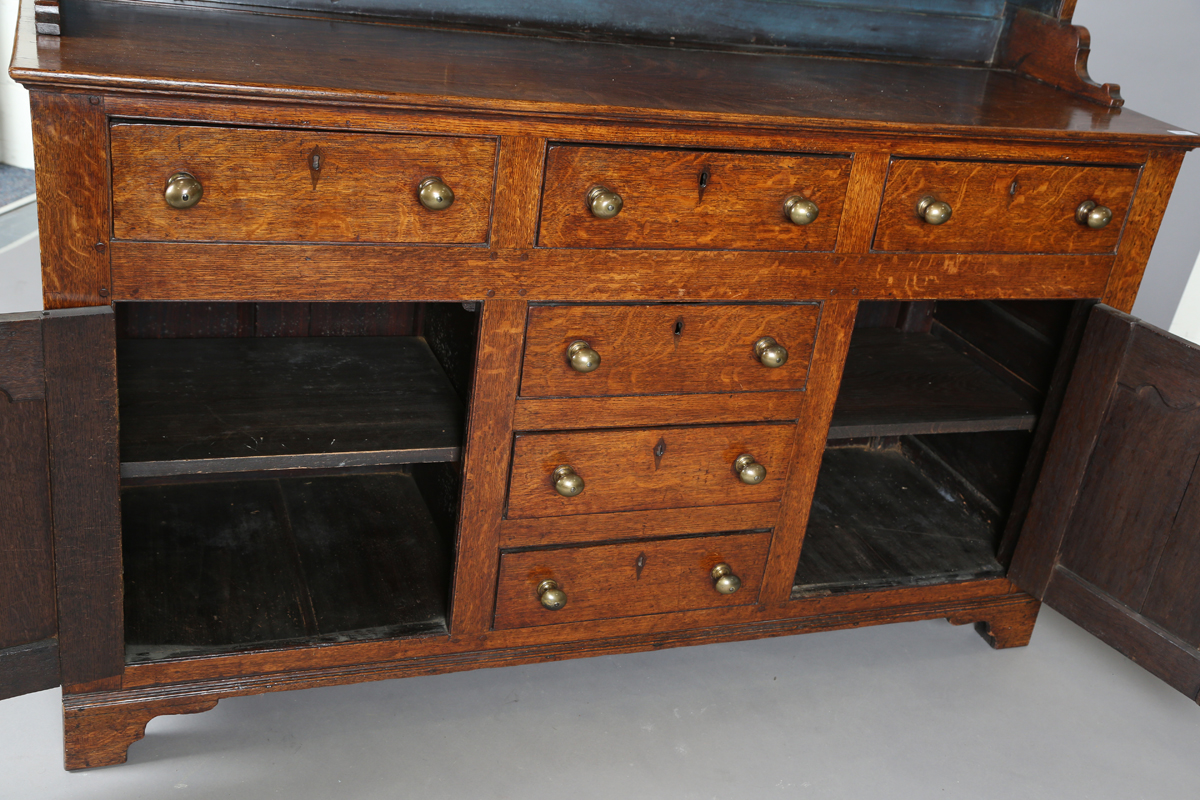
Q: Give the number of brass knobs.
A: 12